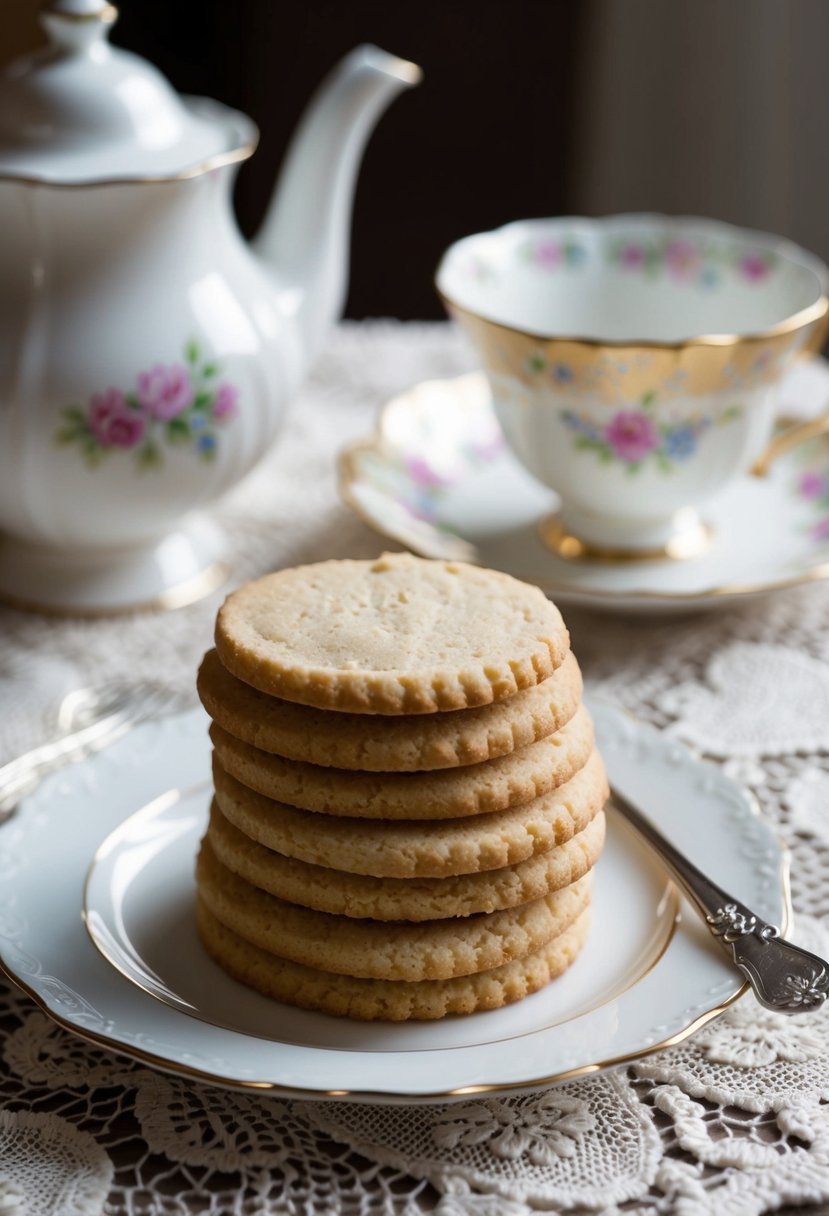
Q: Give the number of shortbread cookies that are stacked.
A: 7